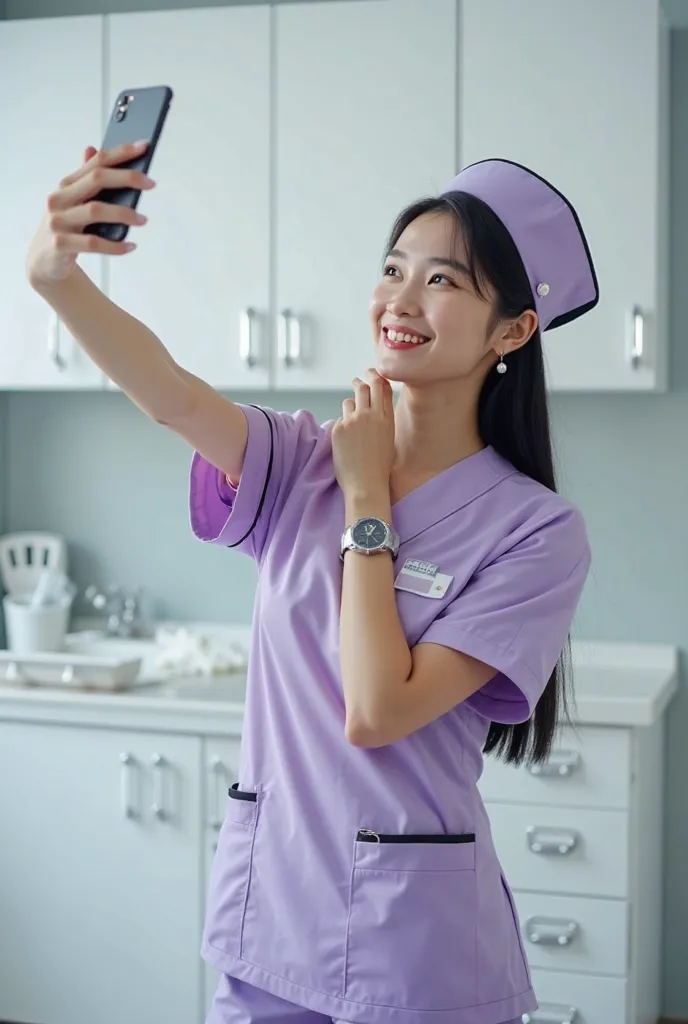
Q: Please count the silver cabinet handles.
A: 11